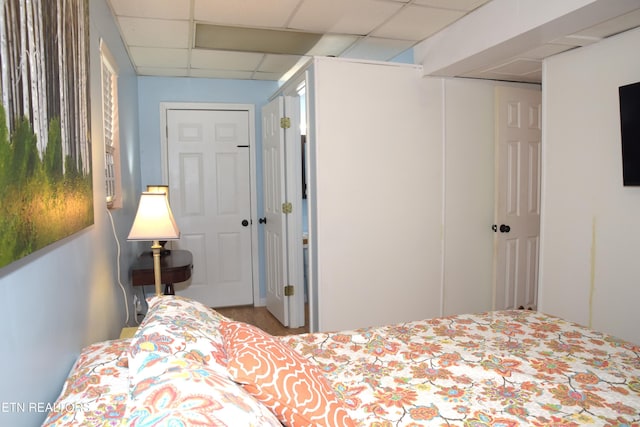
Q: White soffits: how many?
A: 1